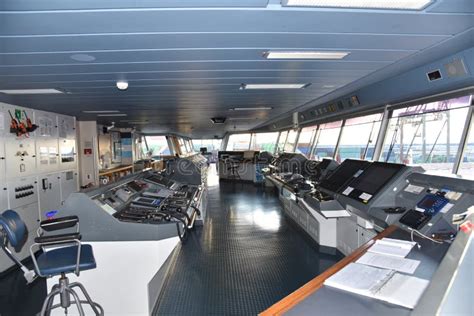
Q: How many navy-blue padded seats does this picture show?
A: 1